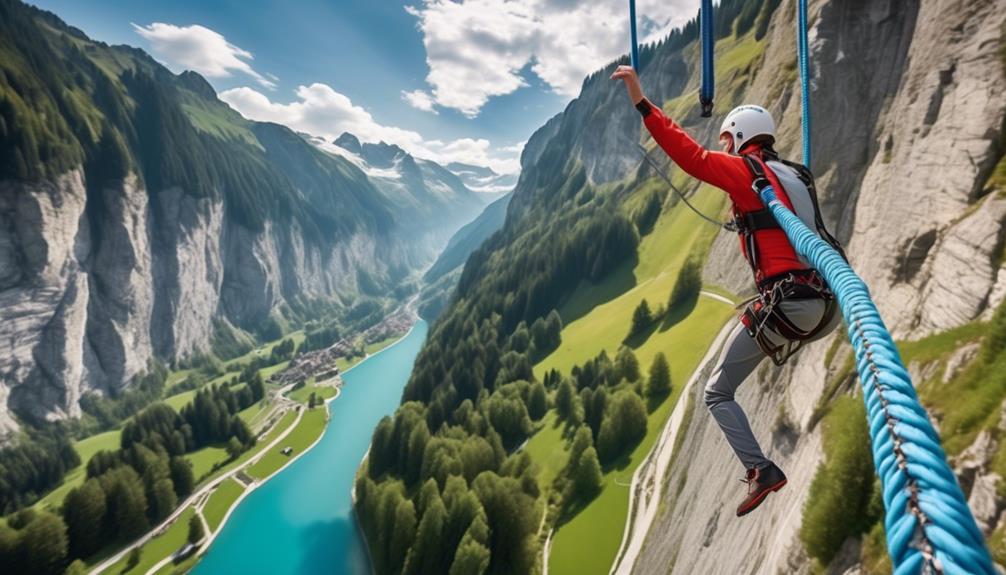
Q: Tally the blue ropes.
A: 4